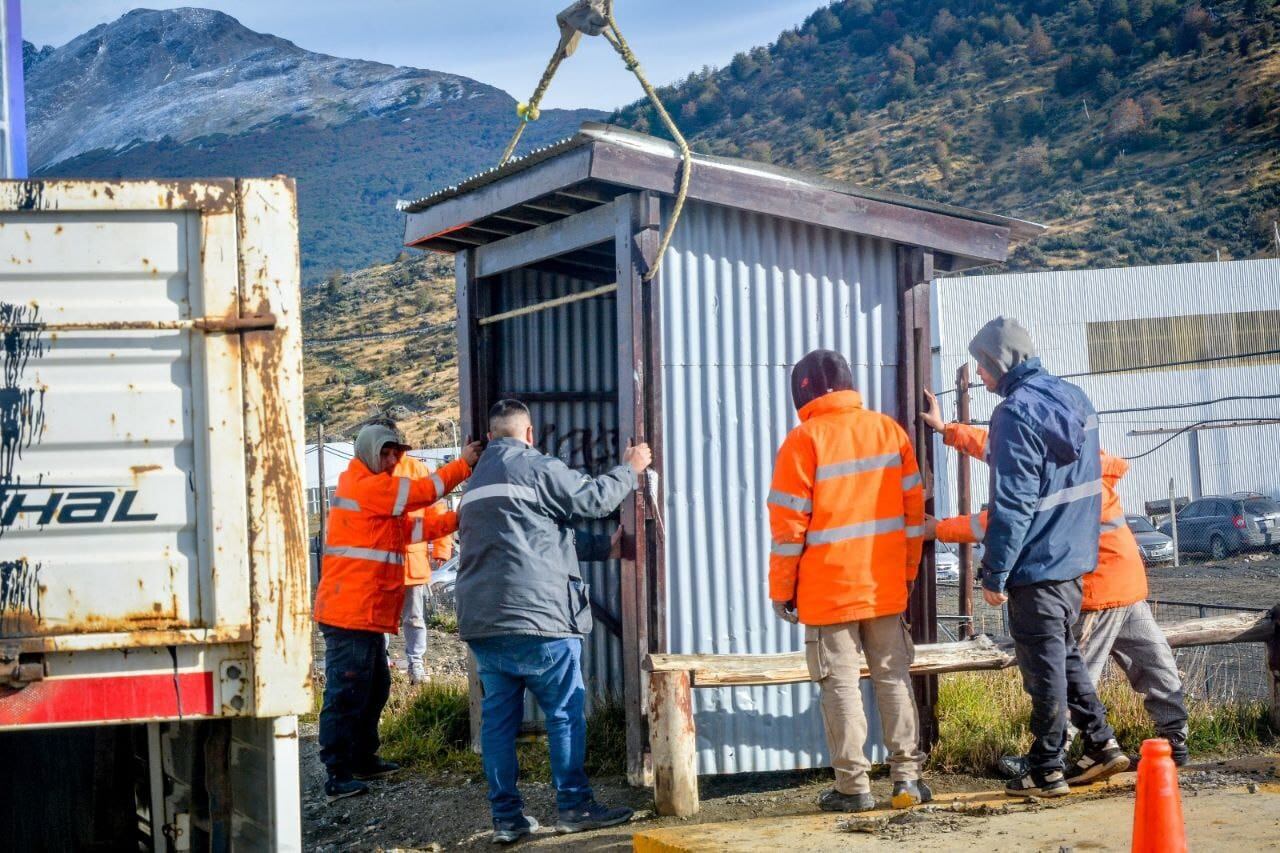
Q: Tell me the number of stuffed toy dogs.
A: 0